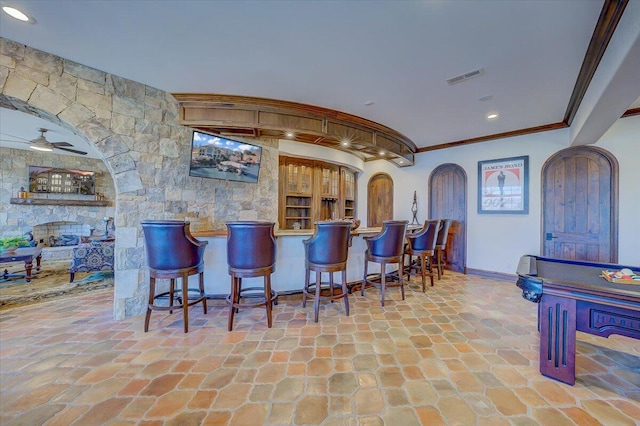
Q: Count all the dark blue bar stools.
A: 6